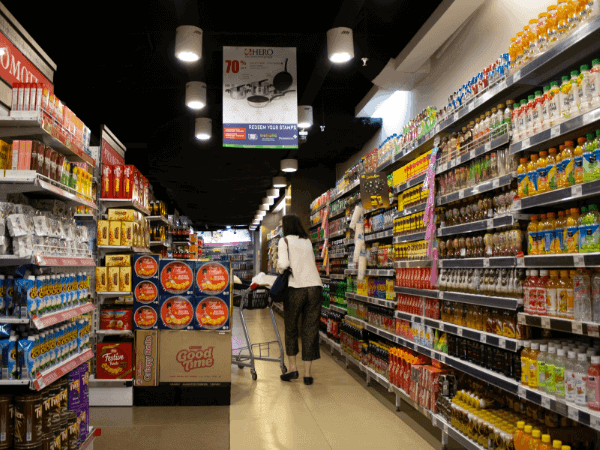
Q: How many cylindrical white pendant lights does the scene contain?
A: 14